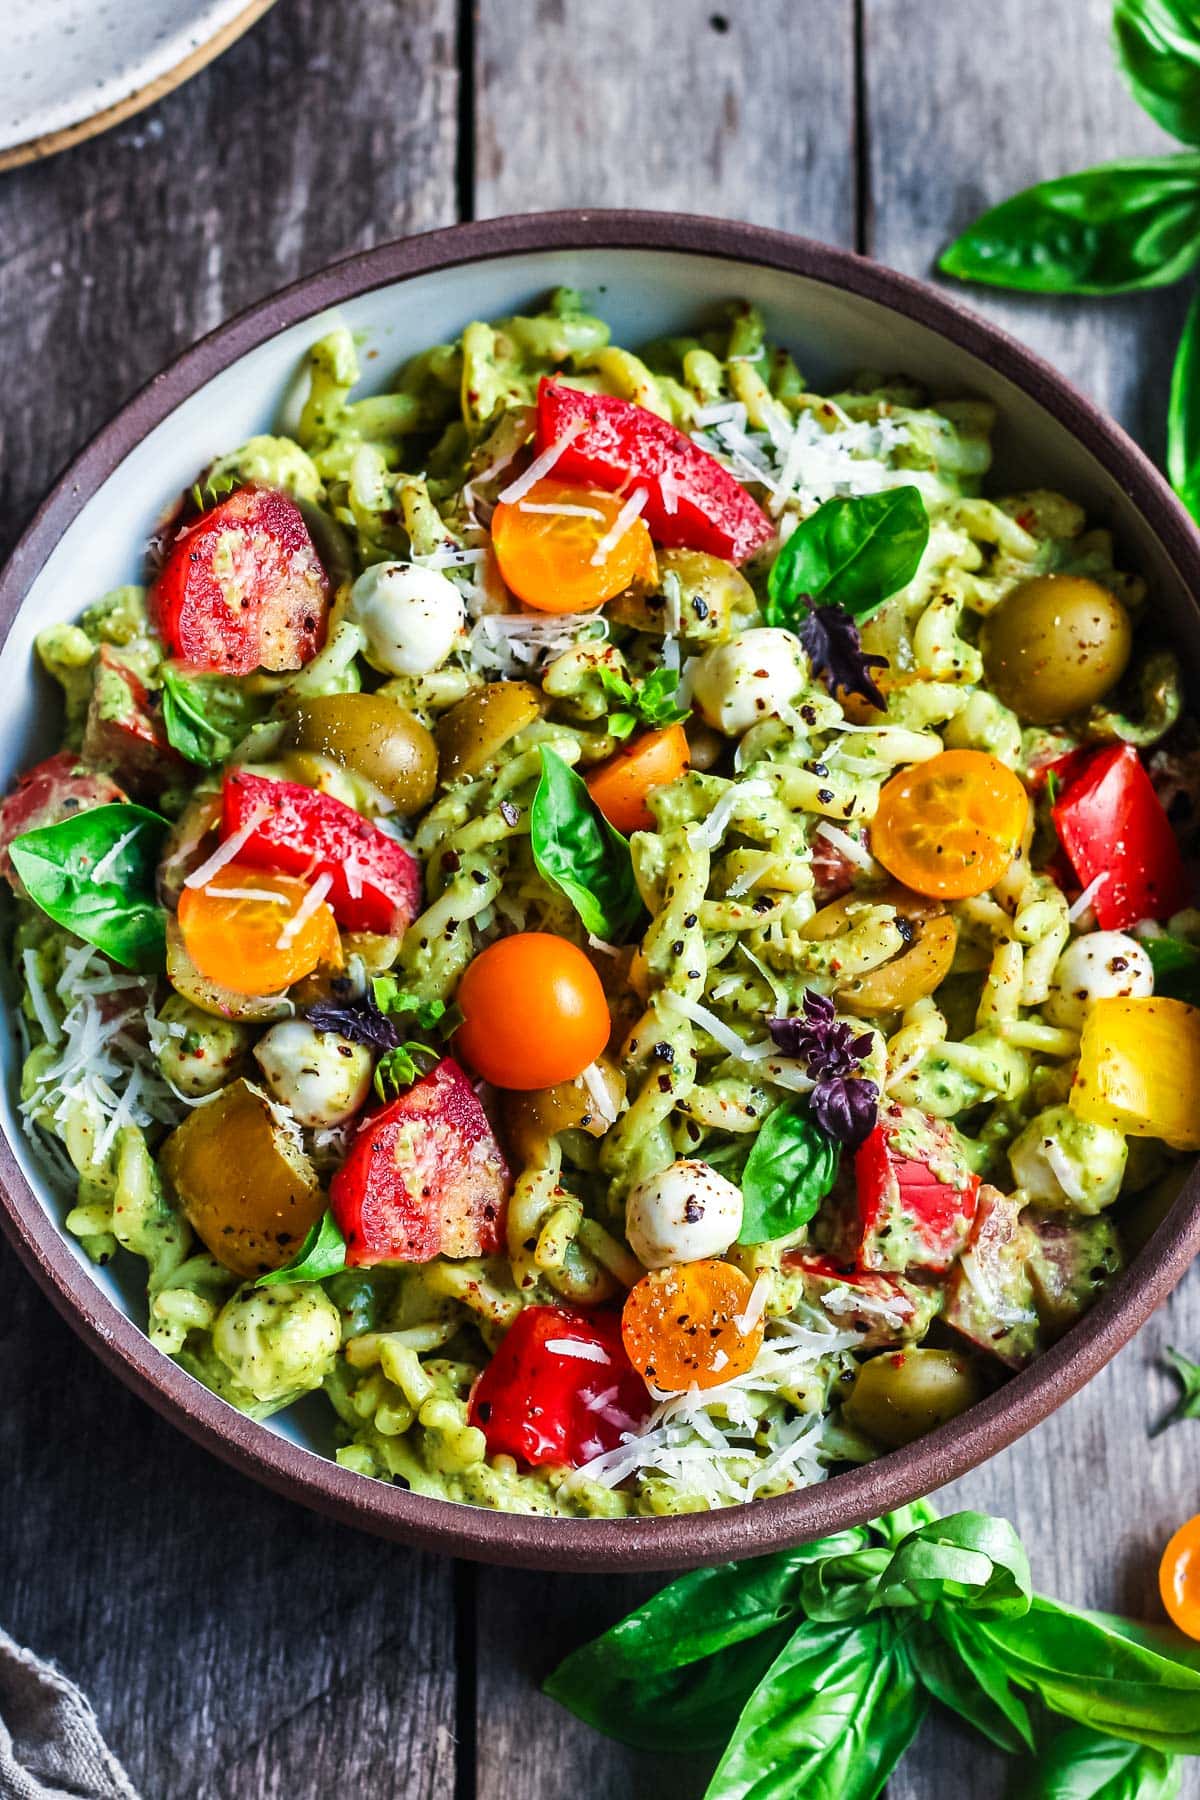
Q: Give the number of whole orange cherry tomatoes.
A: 1